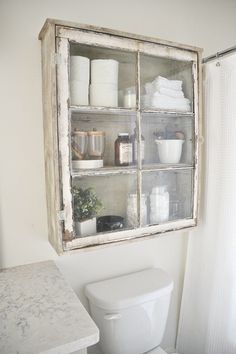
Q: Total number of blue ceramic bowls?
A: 0